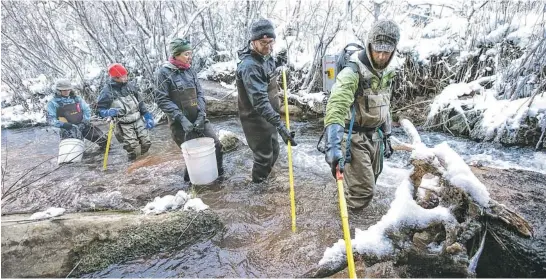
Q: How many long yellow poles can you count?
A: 3